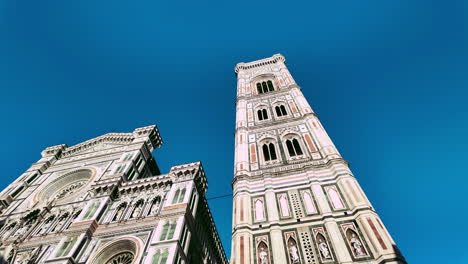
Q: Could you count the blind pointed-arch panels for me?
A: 4